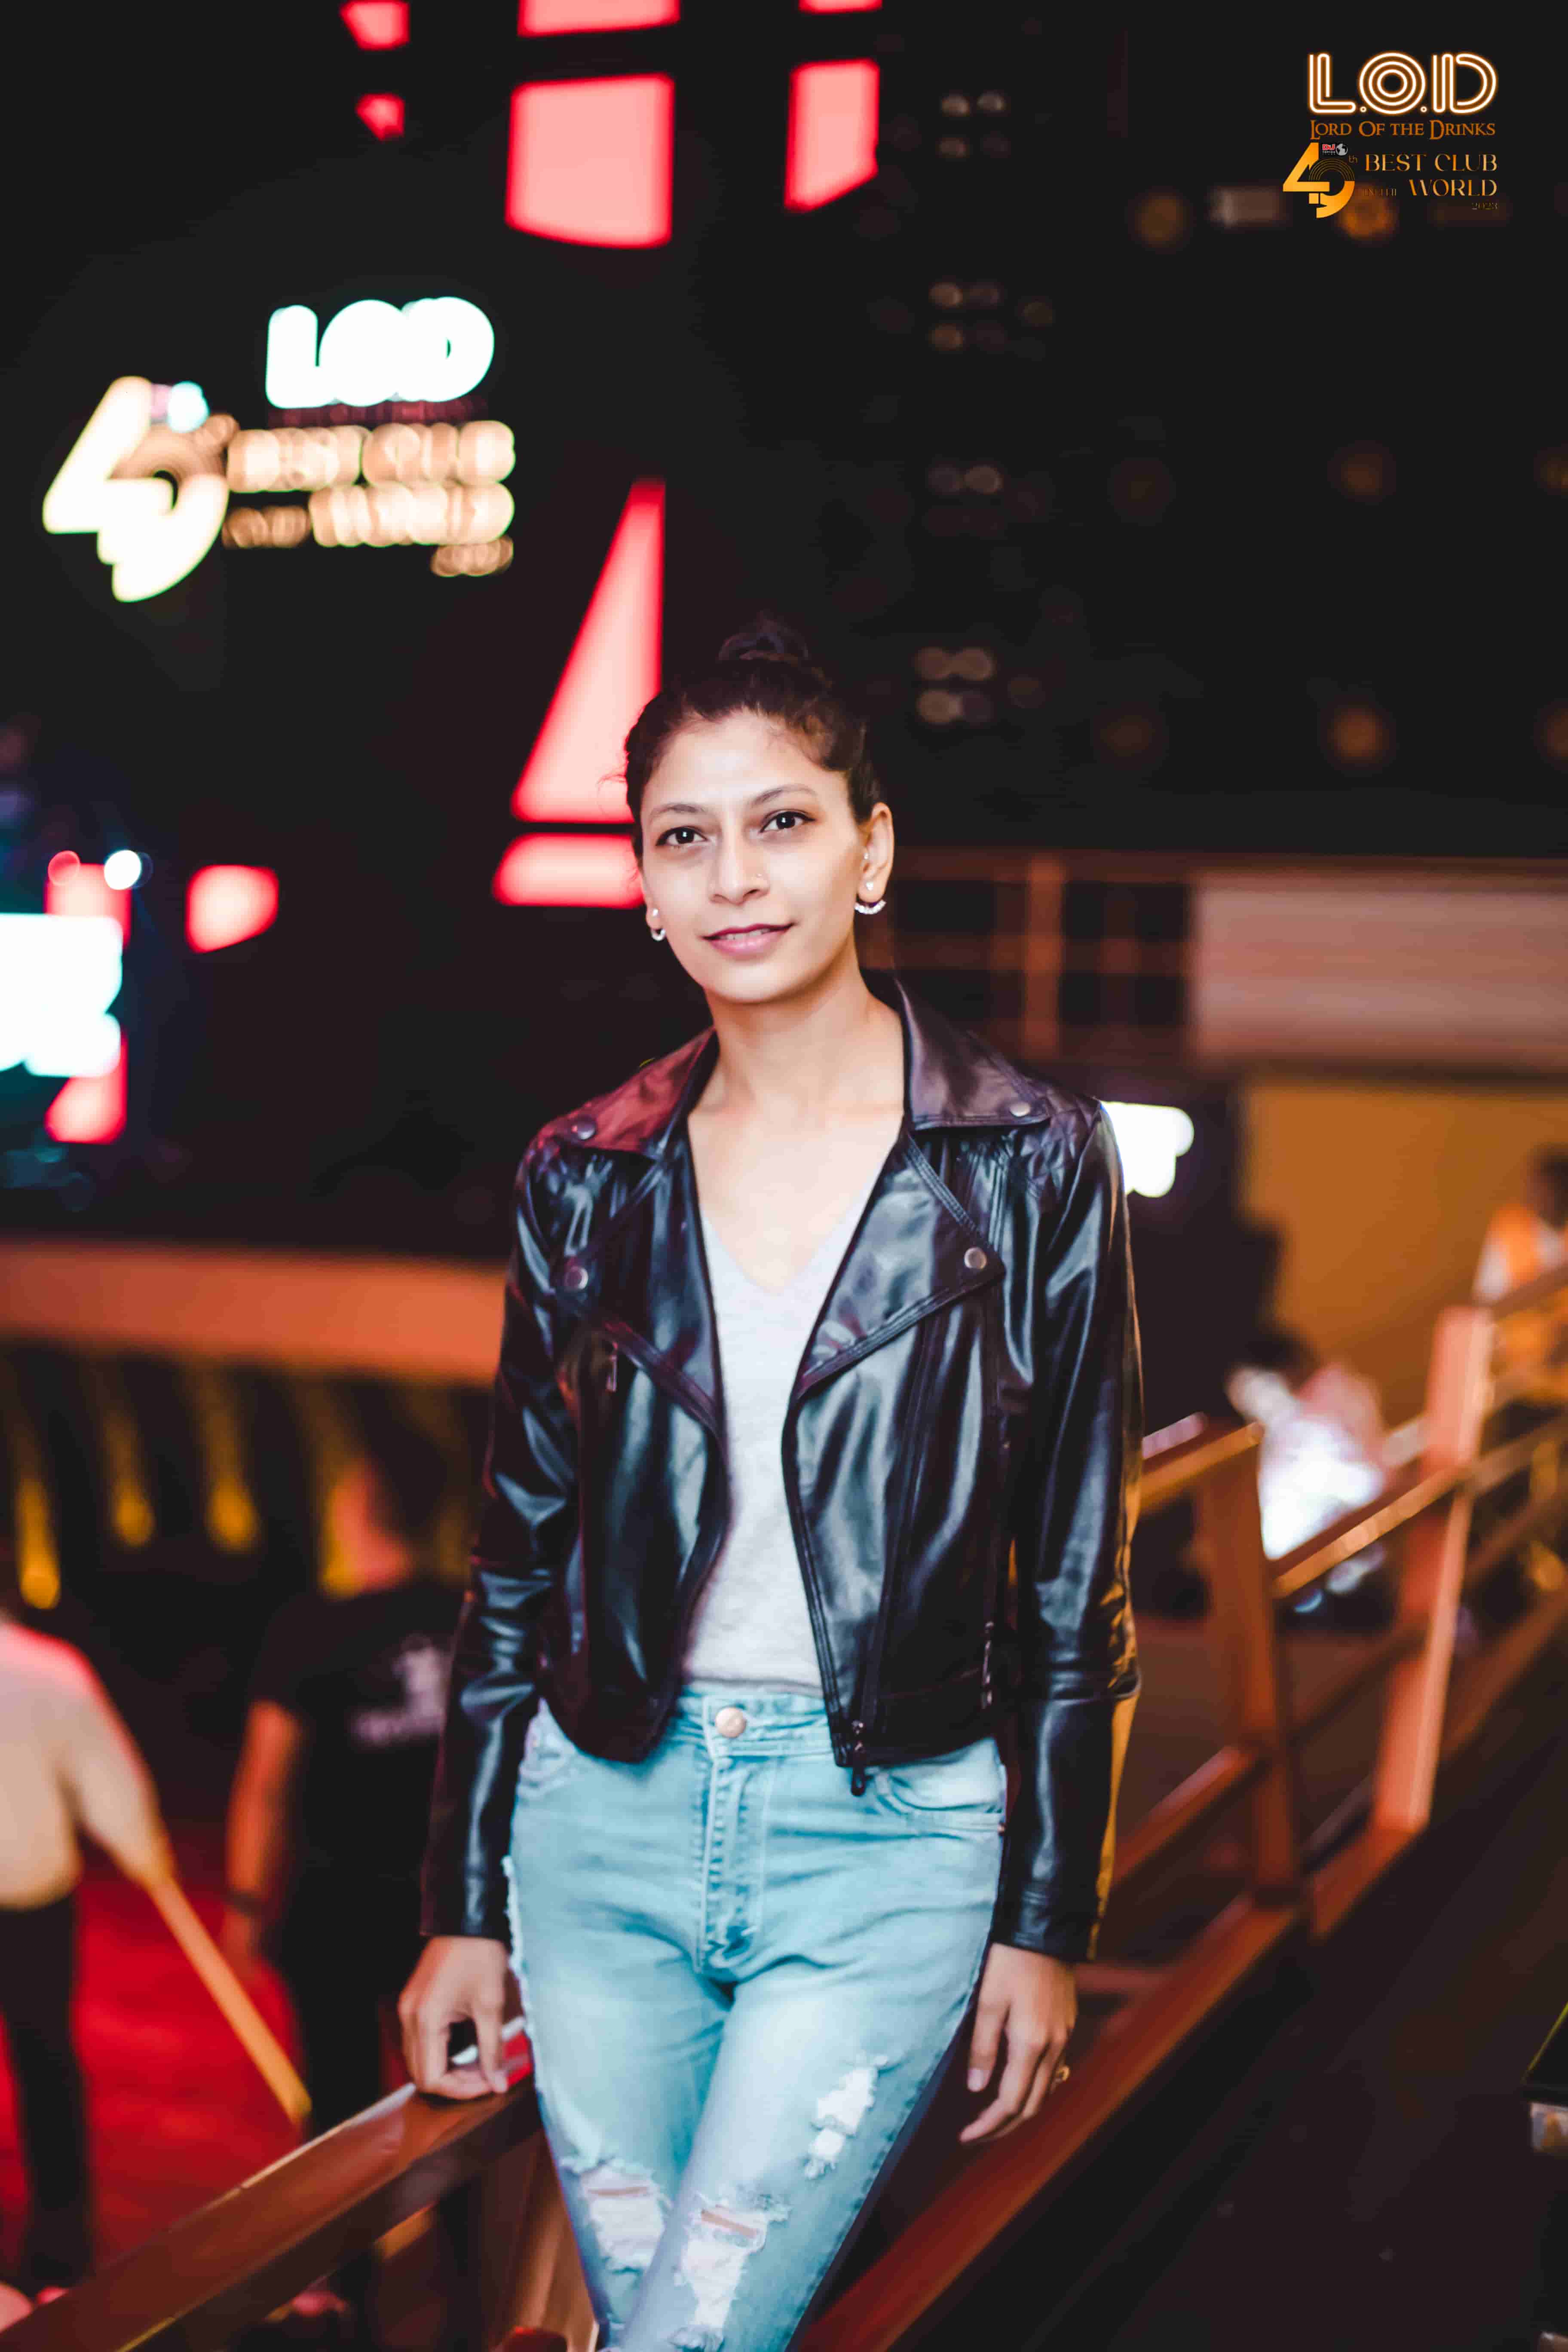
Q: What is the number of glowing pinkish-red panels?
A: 11